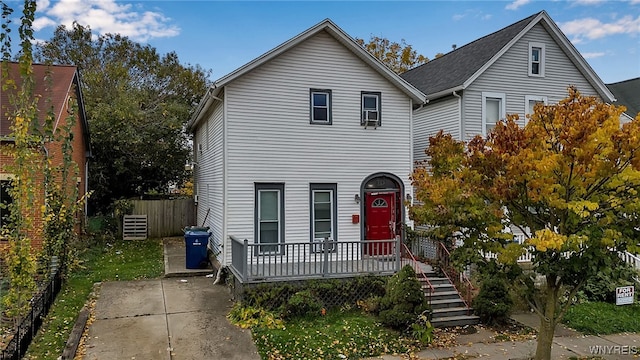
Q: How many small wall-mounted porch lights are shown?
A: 2